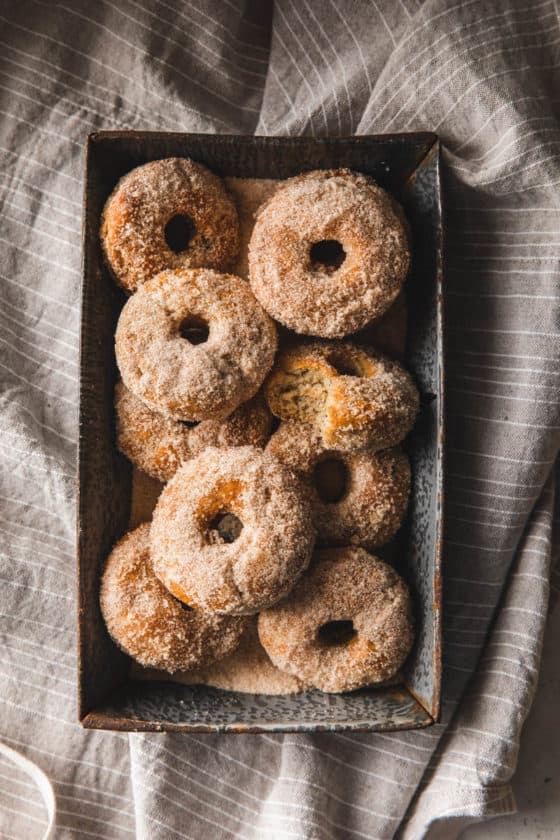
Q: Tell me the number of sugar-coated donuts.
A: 9